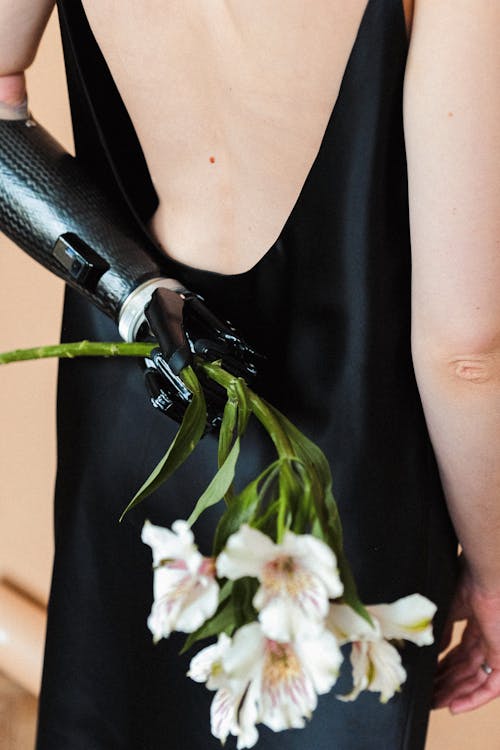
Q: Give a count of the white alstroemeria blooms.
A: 5